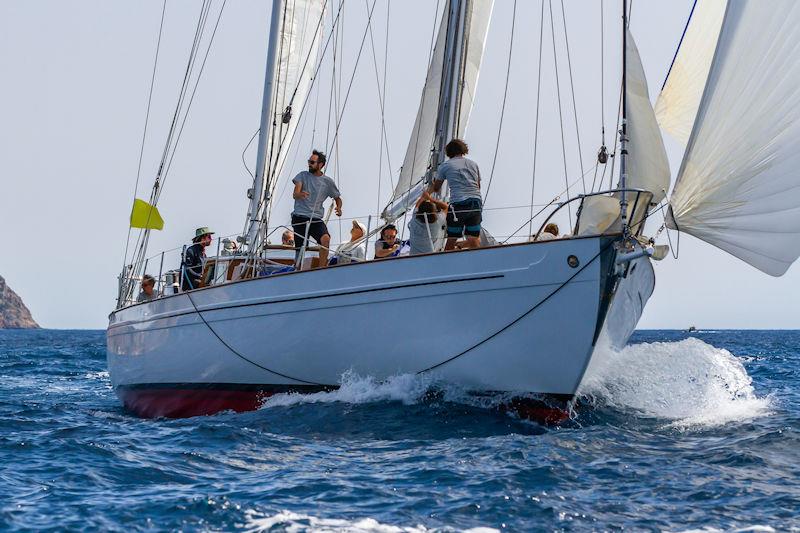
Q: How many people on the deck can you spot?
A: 9